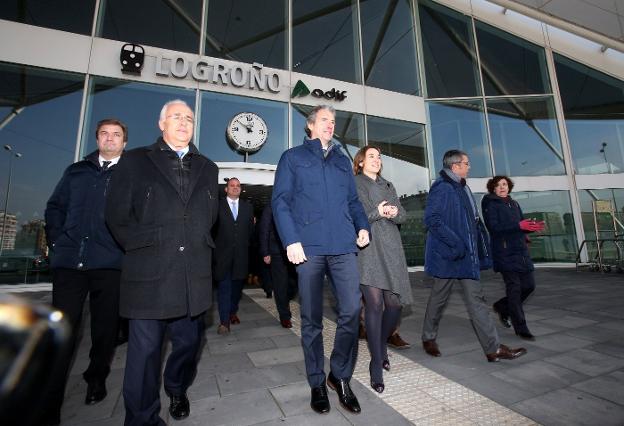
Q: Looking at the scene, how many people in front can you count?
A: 6